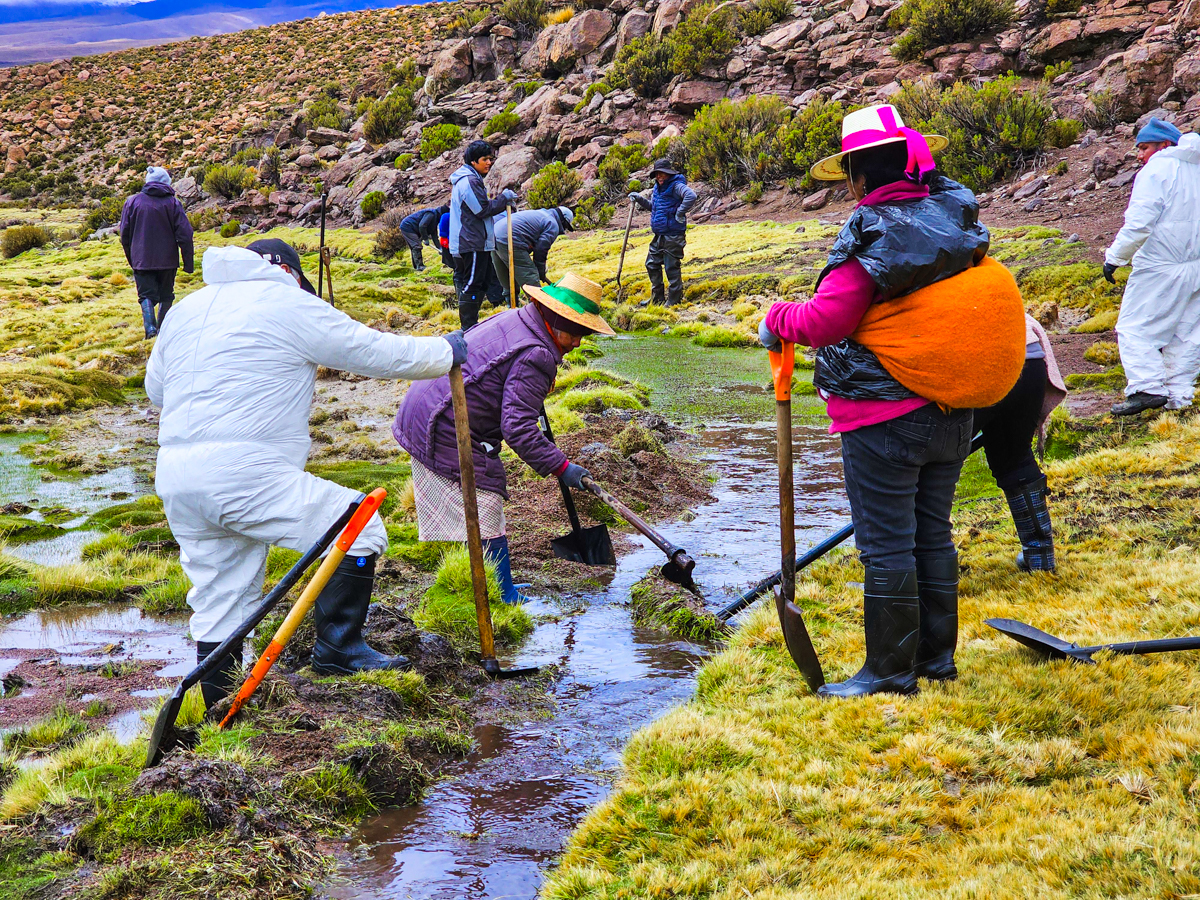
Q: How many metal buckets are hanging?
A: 0